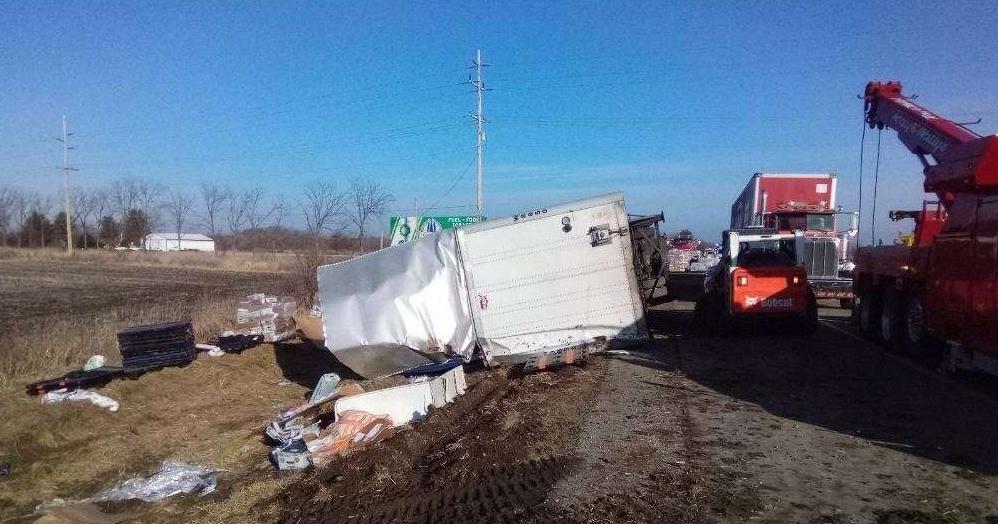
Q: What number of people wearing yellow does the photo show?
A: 0